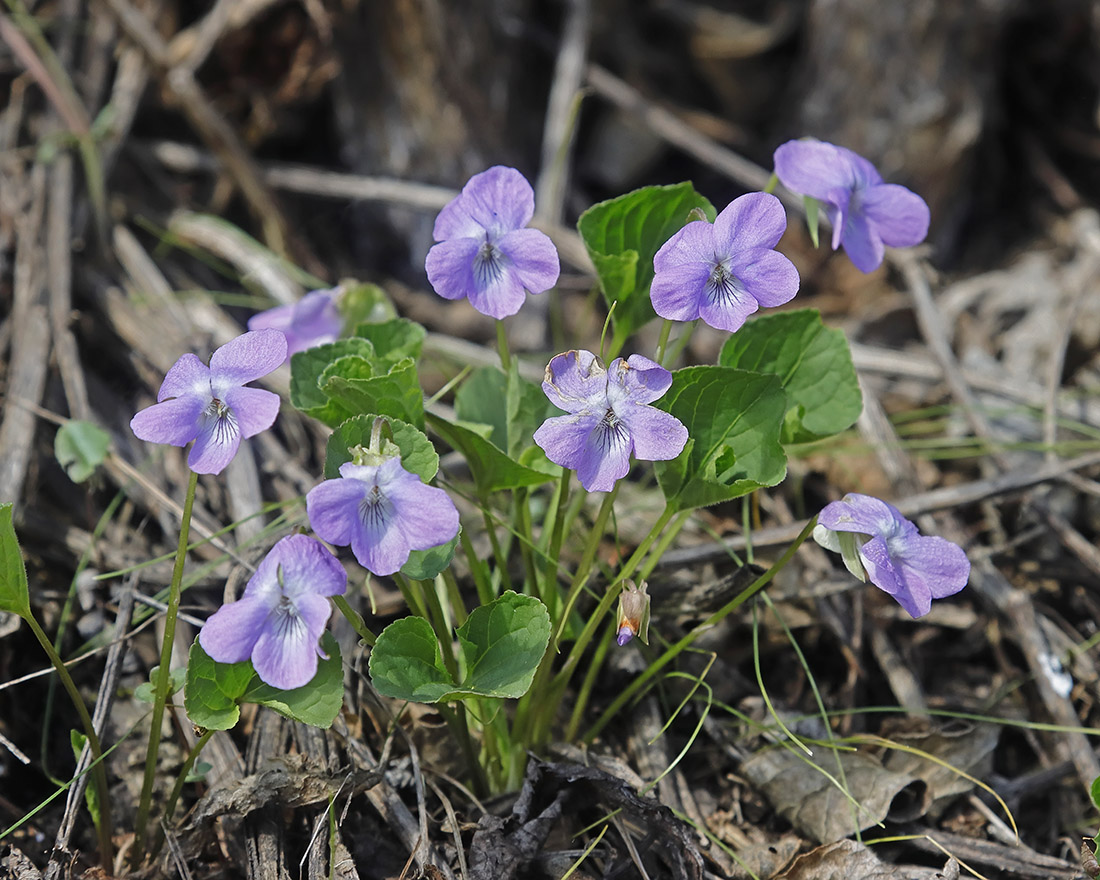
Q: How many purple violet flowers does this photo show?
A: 9